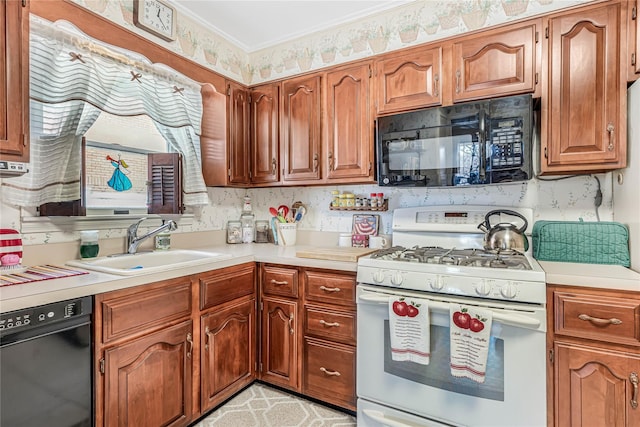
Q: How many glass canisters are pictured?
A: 3